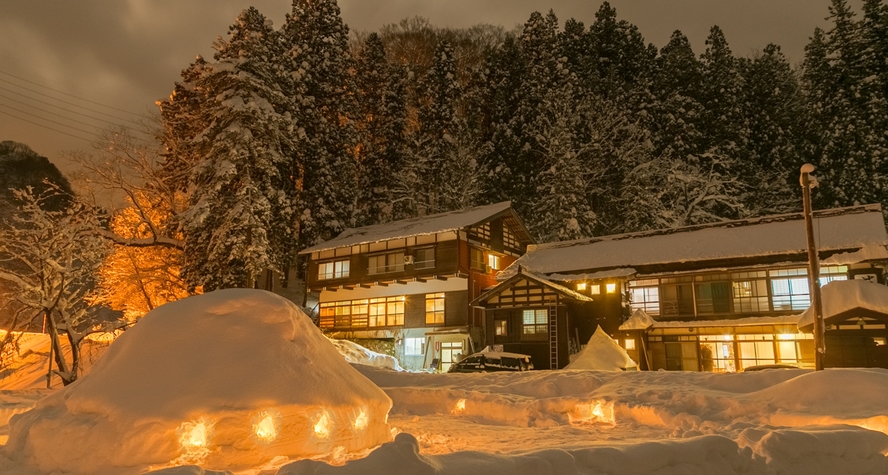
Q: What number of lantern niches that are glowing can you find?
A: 6